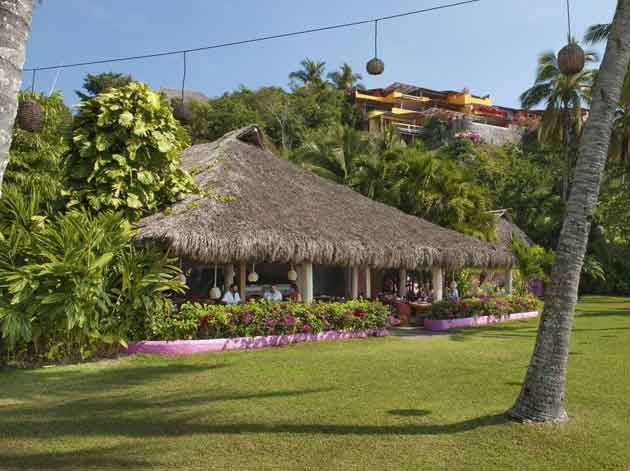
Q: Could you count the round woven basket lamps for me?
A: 4